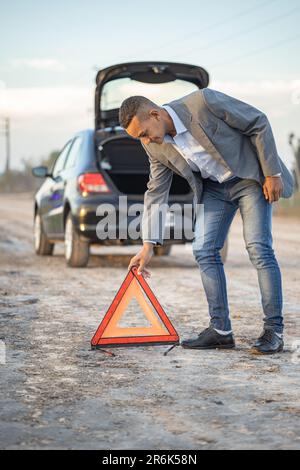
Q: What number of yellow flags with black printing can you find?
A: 0